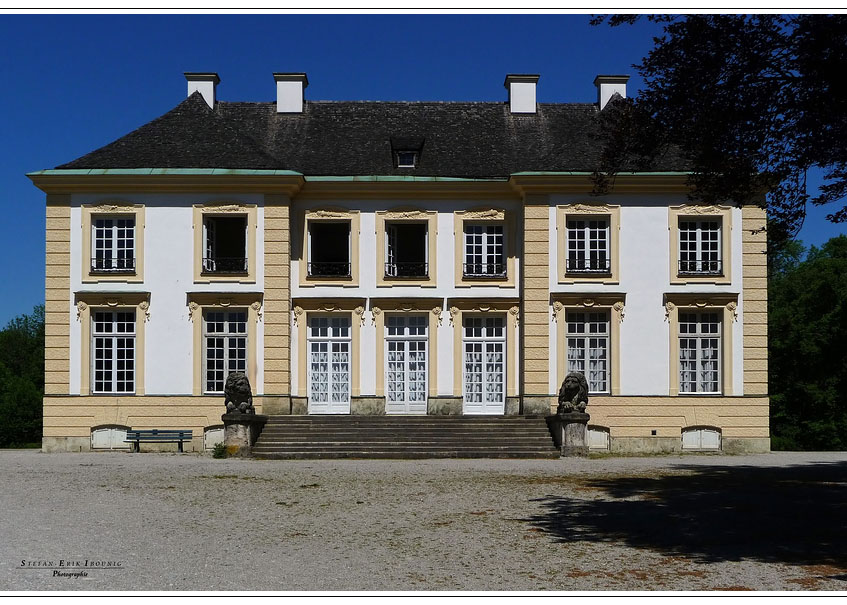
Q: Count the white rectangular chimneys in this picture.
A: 4